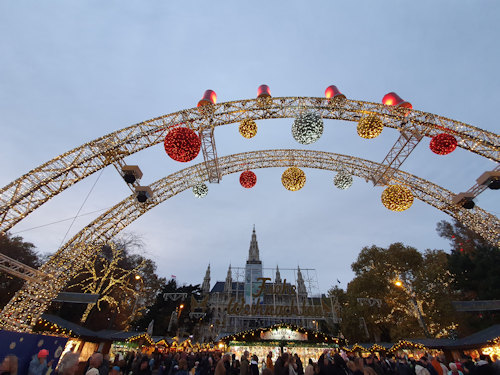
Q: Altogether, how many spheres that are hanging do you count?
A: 10